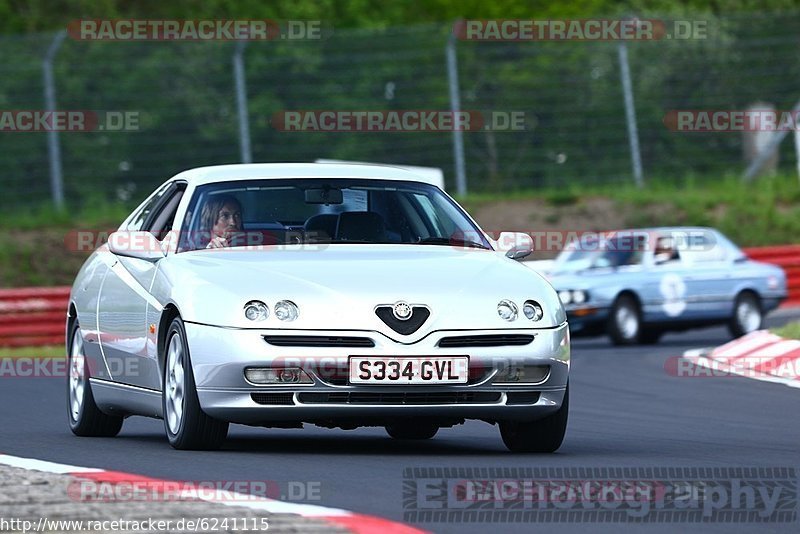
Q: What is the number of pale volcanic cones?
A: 0